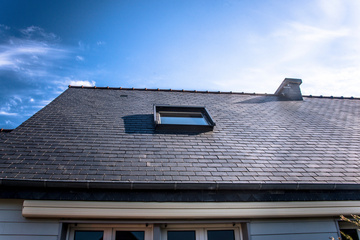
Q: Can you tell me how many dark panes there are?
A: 4